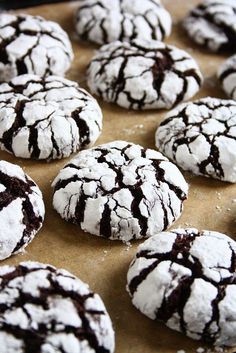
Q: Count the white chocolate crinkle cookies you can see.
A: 11